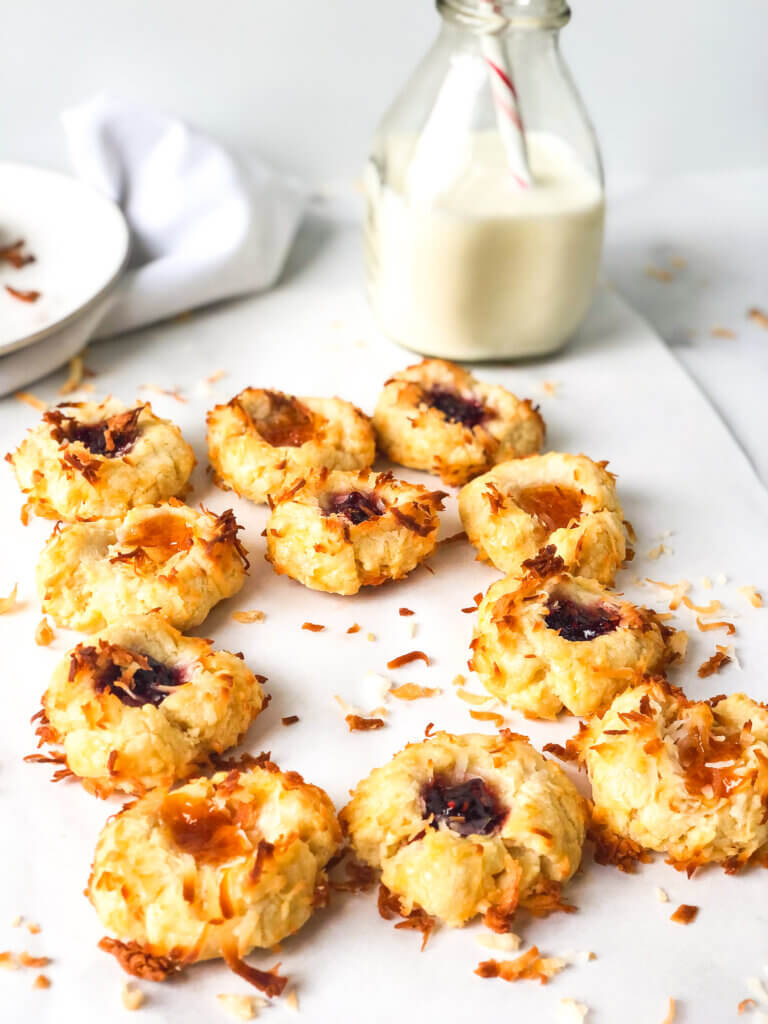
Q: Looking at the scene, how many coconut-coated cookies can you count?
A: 11